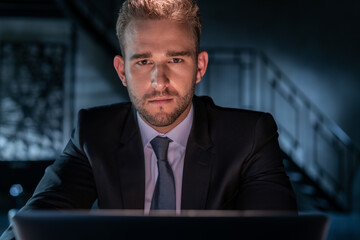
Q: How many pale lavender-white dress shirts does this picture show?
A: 1